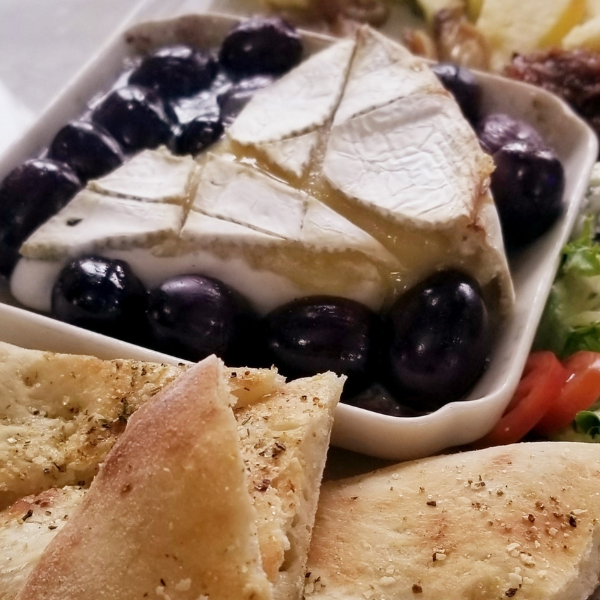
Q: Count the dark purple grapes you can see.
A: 14